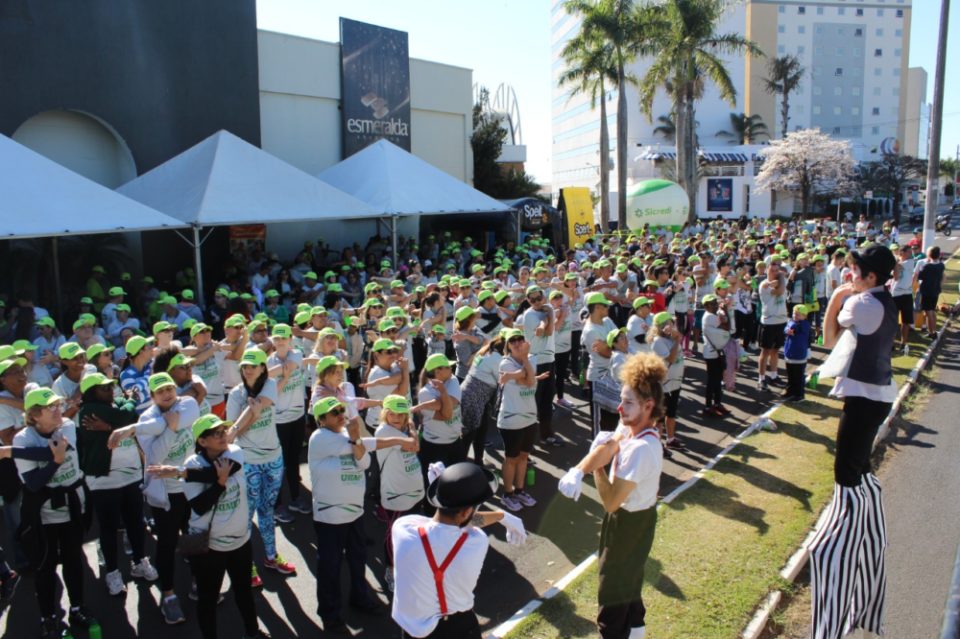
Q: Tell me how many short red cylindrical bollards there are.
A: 0